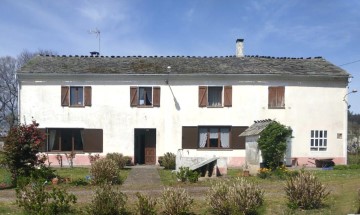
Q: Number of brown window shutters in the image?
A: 12